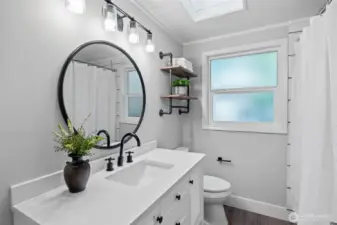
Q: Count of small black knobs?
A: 4